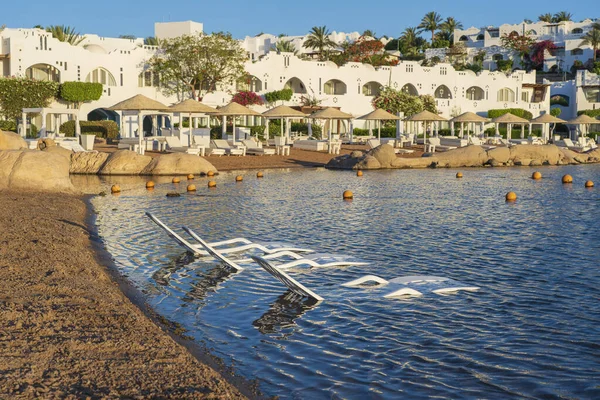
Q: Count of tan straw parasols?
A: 11